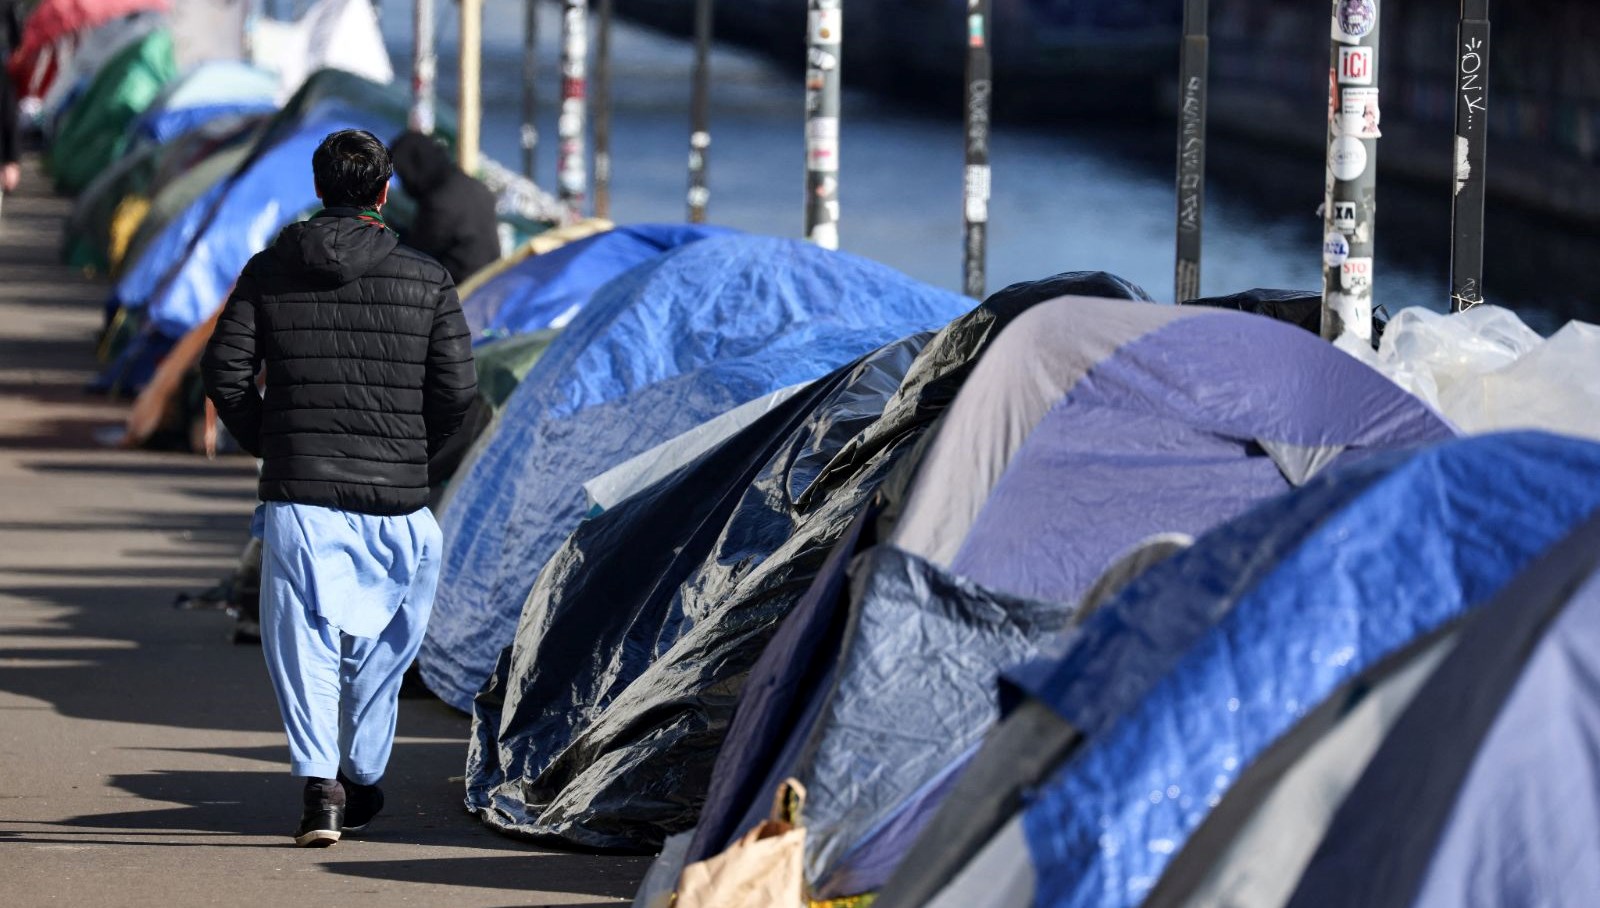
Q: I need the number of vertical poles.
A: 11